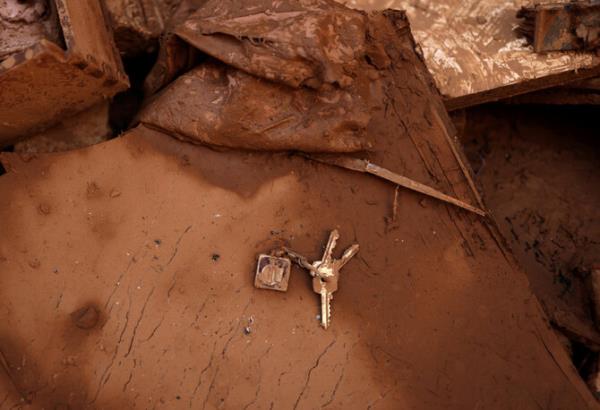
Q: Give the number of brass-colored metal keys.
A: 3